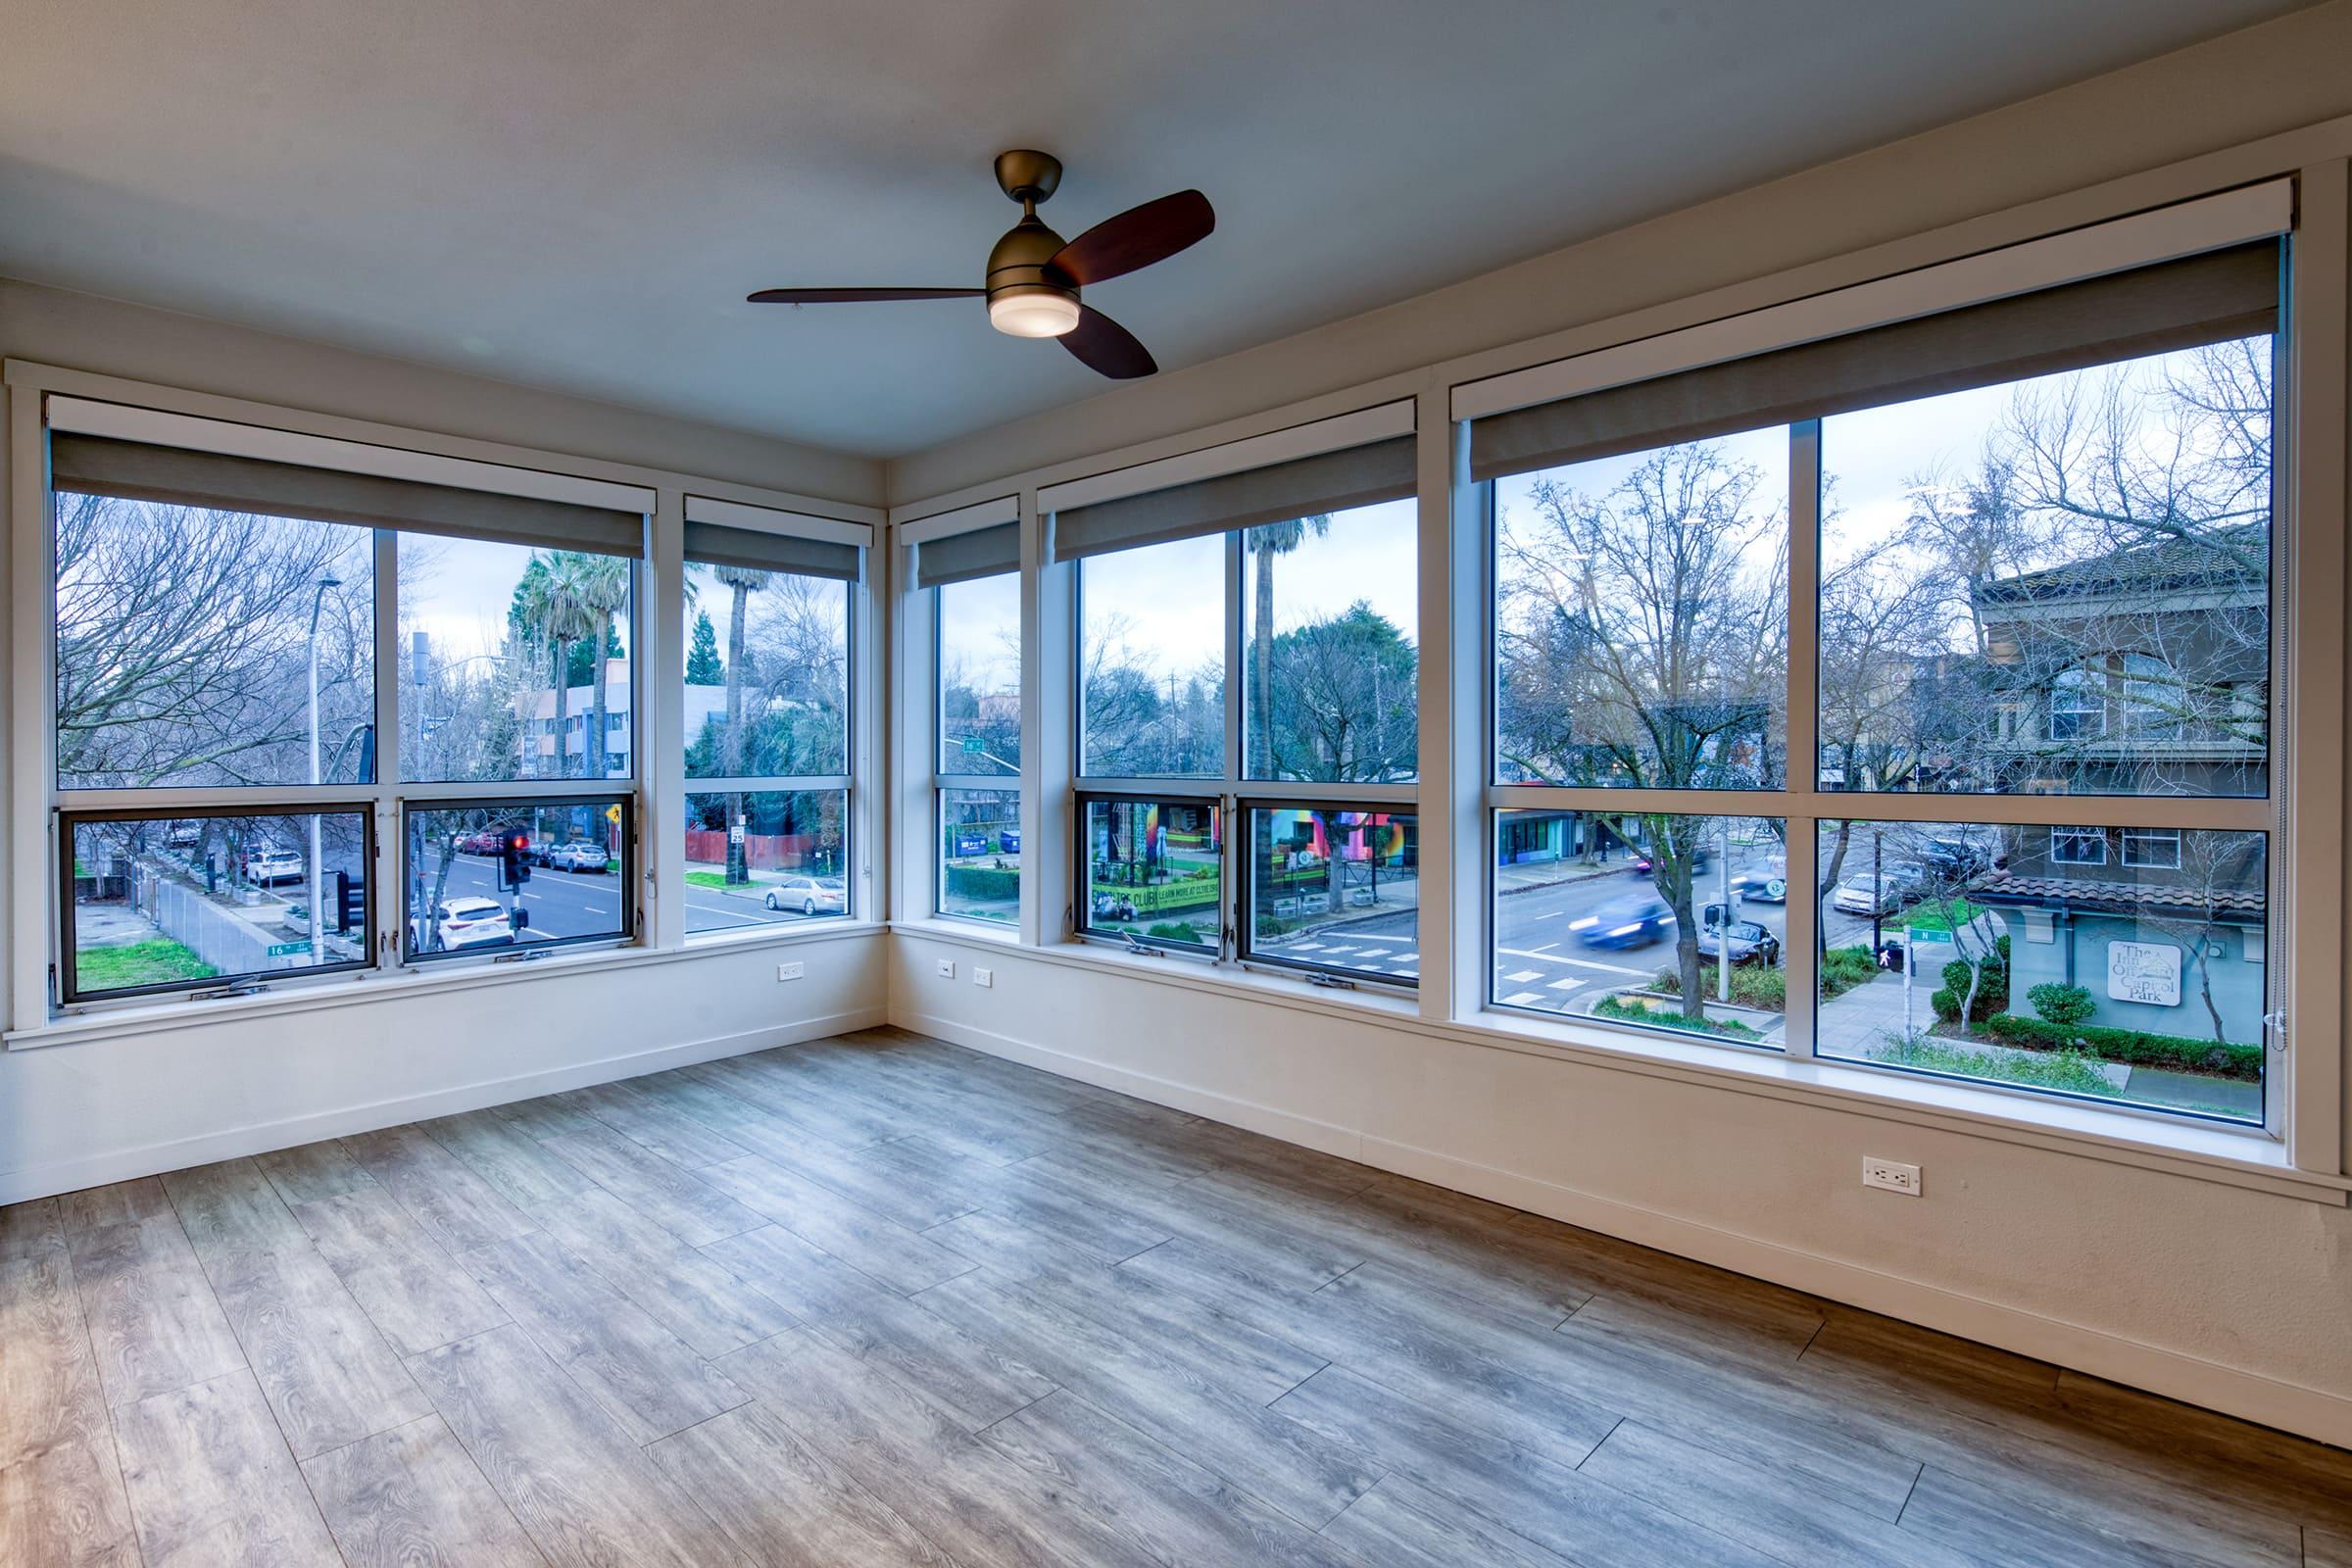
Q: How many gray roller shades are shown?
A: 5